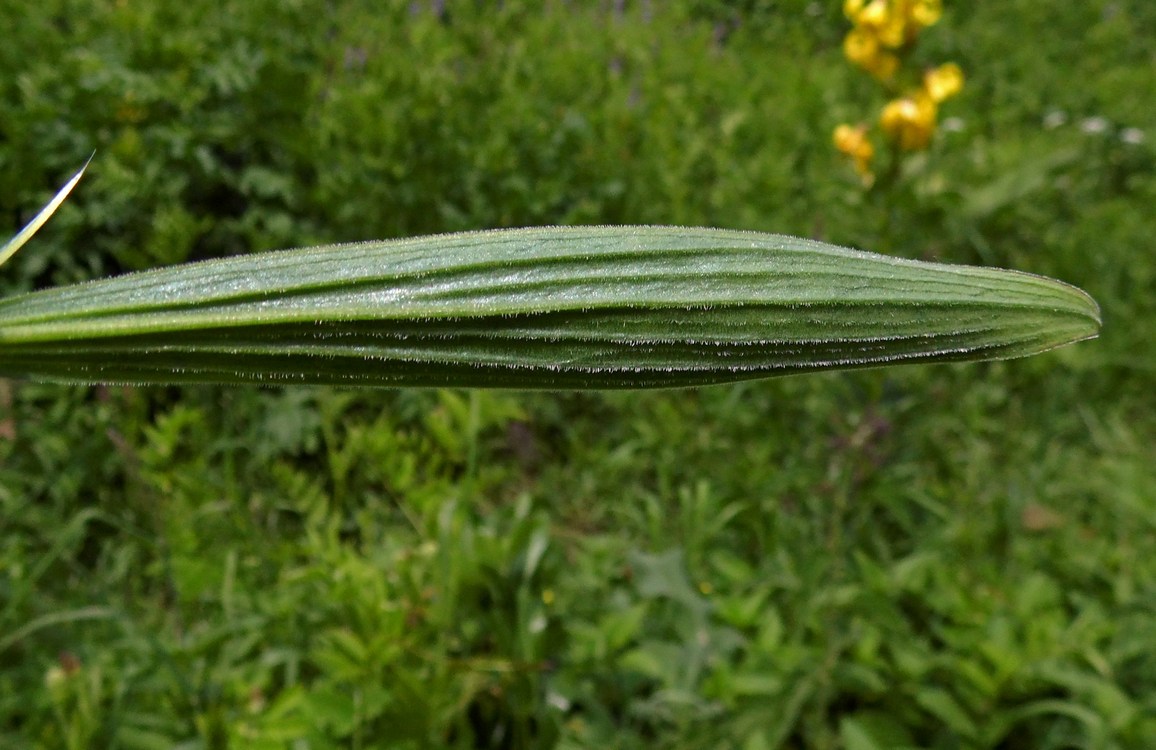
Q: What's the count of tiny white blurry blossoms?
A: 4